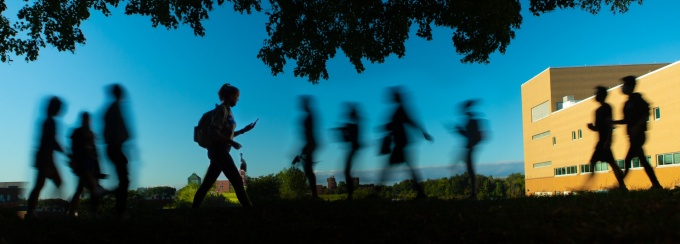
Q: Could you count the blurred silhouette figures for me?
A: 9